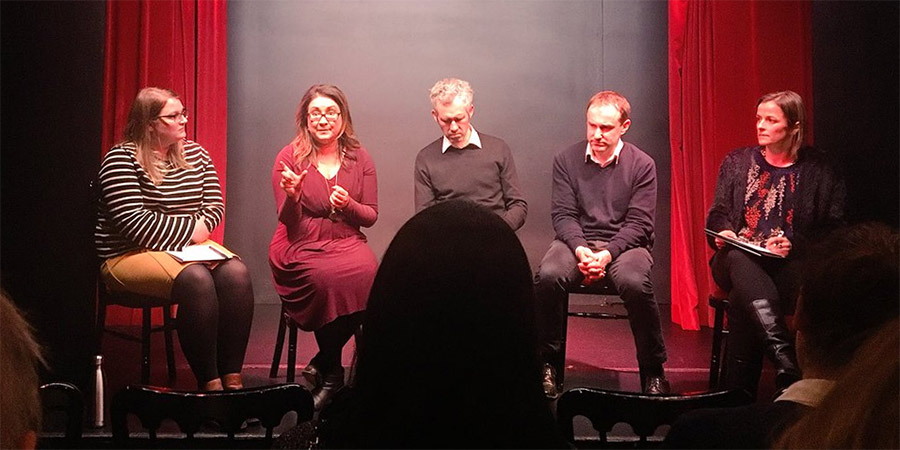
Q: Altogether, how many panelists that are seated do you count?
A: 5